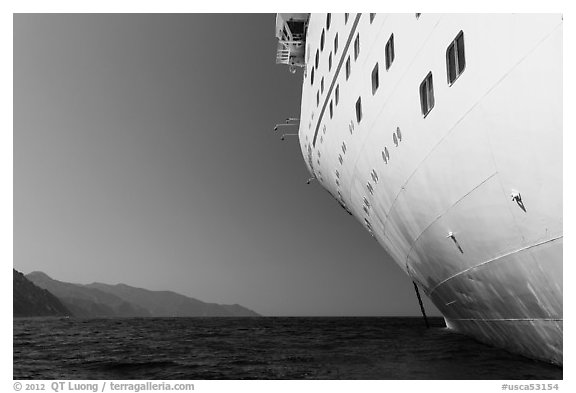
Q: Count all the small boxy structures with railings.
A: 1